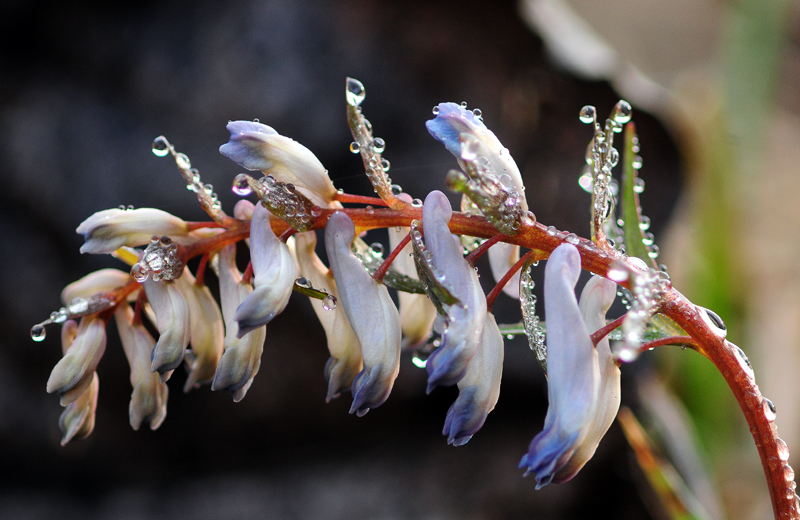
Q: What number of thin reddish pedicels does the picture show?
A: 11